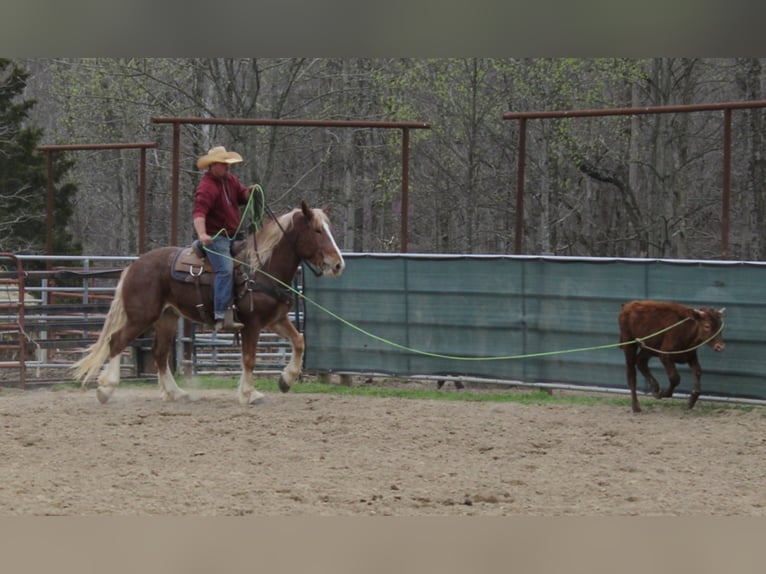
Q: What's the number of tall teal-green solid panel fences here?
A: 1